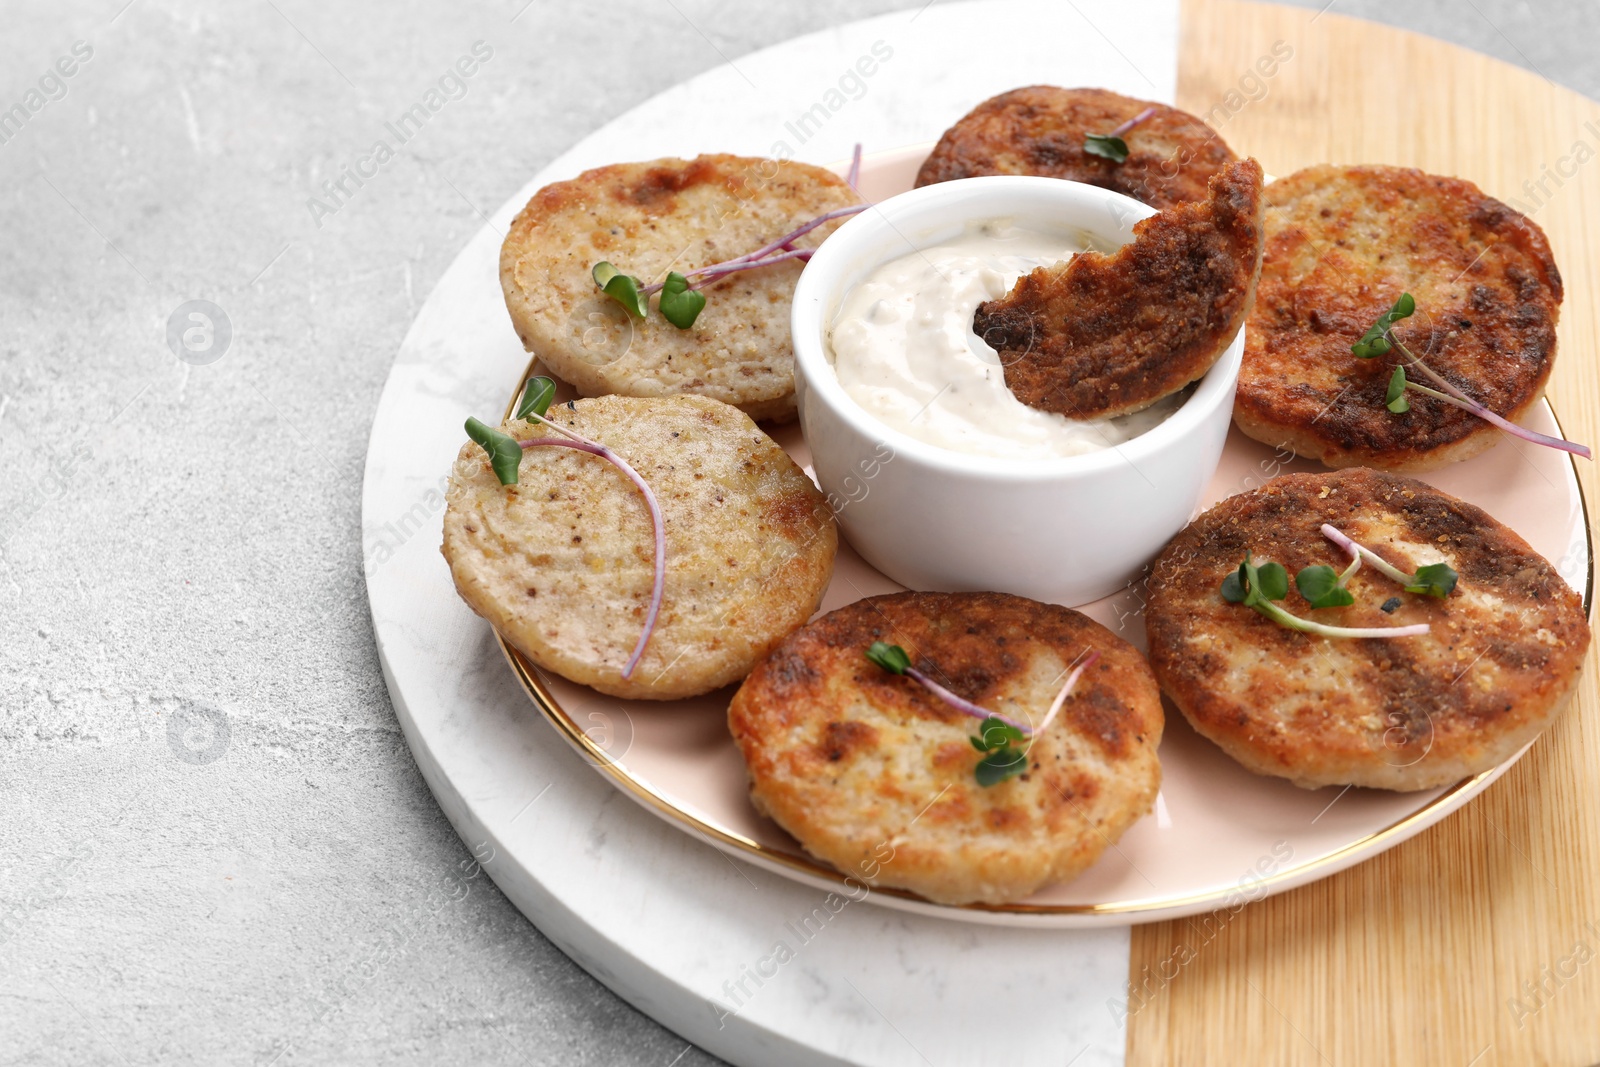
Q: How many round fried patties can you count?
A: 6